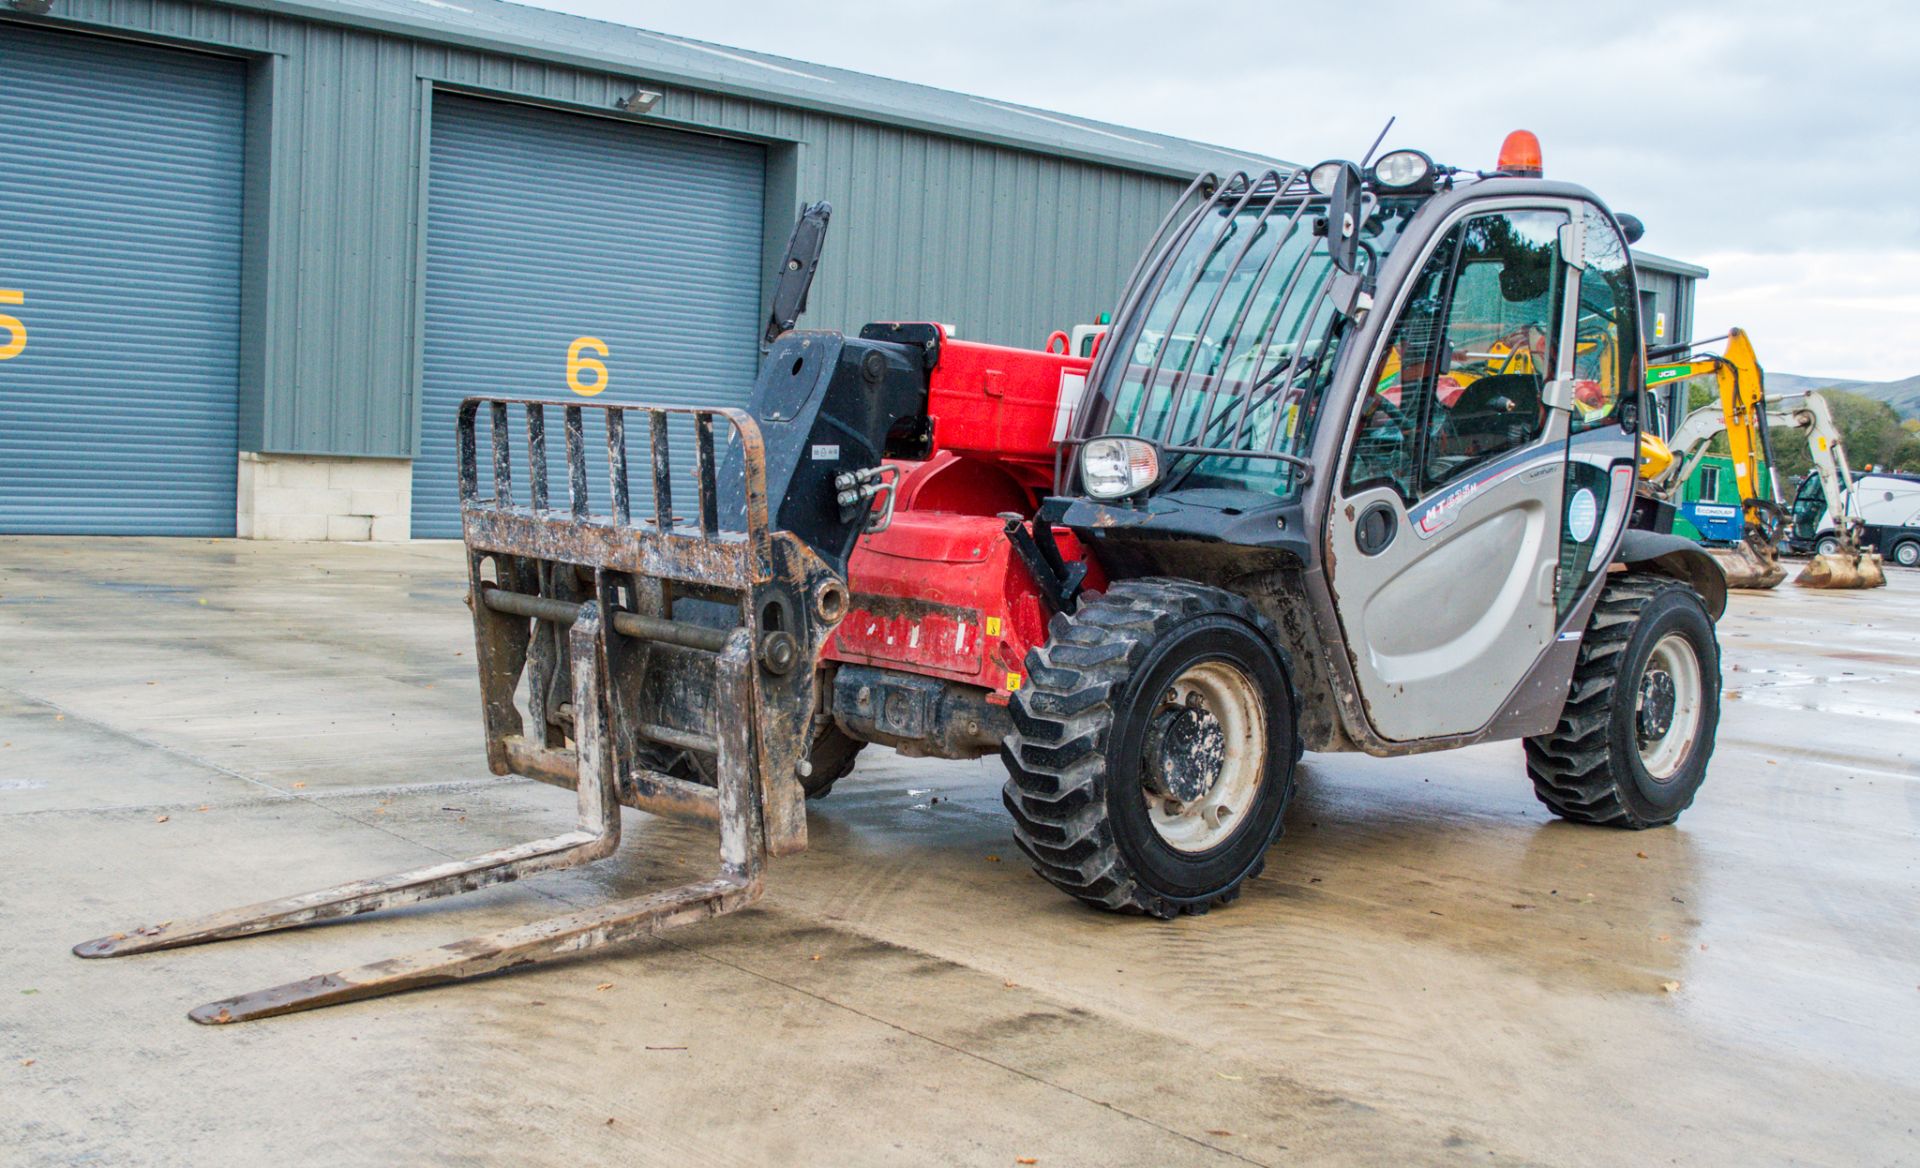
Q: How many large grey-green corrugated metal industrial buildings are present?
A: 1